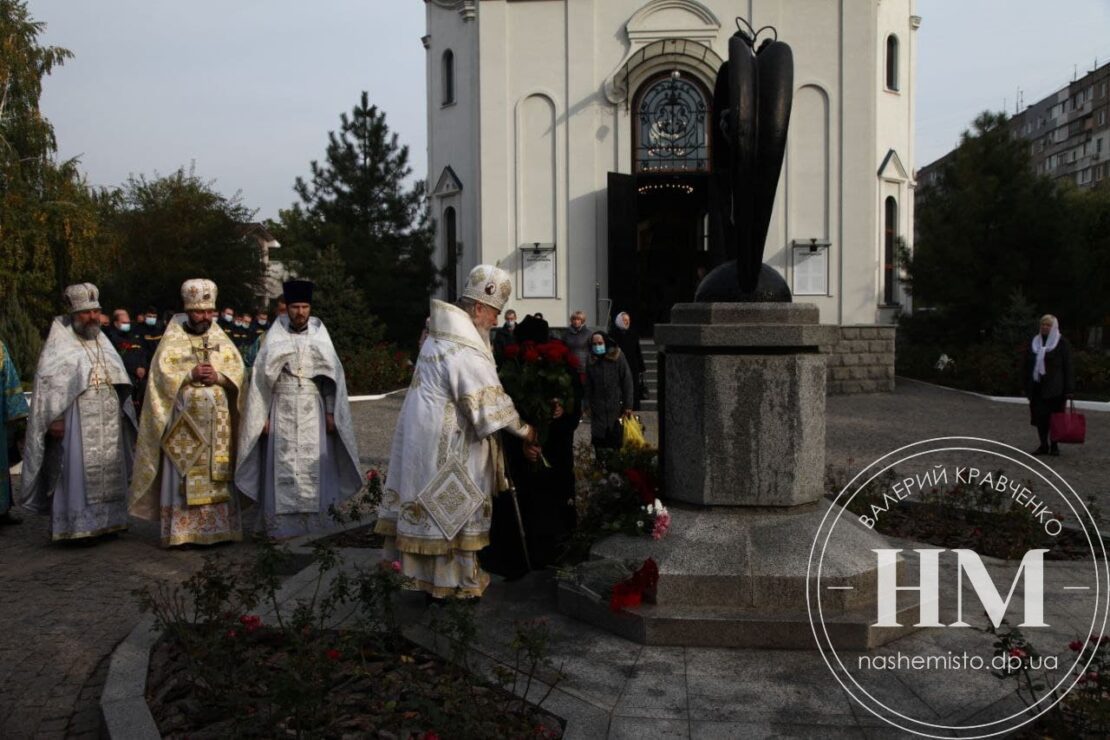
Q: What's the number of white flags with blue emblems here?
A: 0